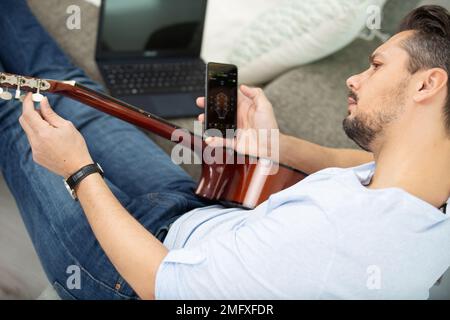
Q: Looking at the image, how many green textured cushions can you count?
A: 1